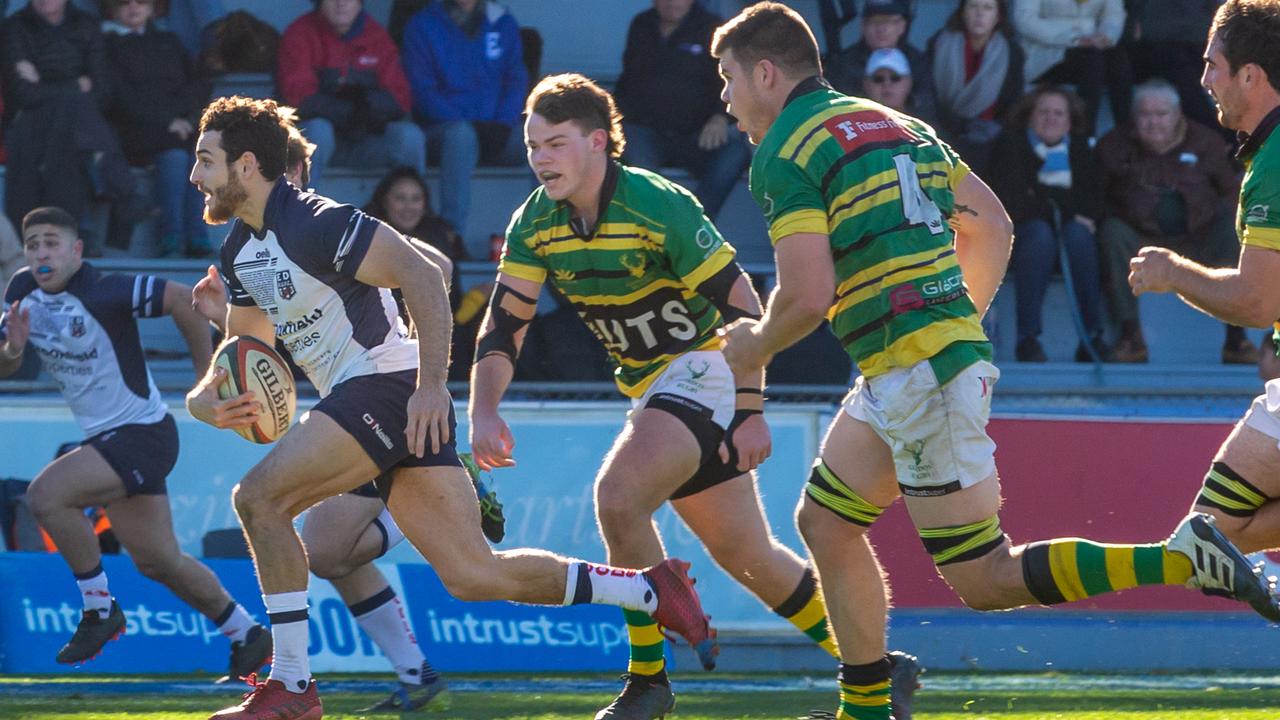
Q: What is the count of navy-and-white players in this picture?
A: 3